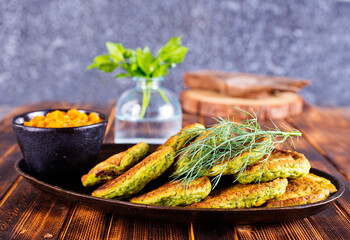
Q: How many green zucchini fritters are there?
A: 9